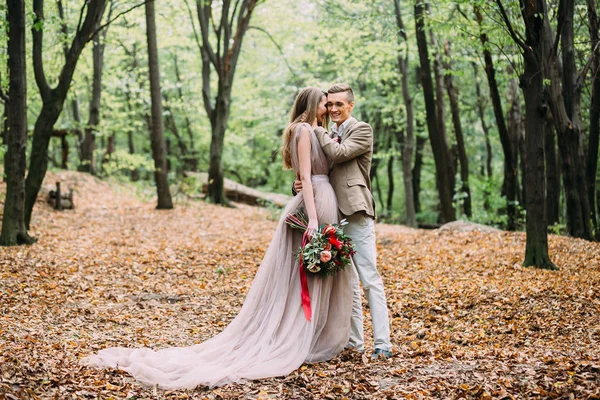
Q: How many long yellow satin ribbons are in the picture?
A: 0